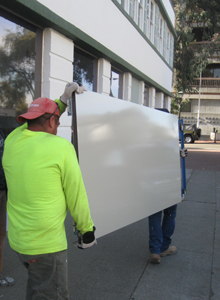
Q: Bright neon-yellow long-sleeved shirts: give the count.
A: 1